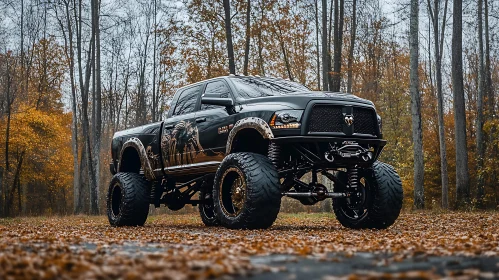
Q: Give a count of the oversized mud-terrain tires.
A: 4